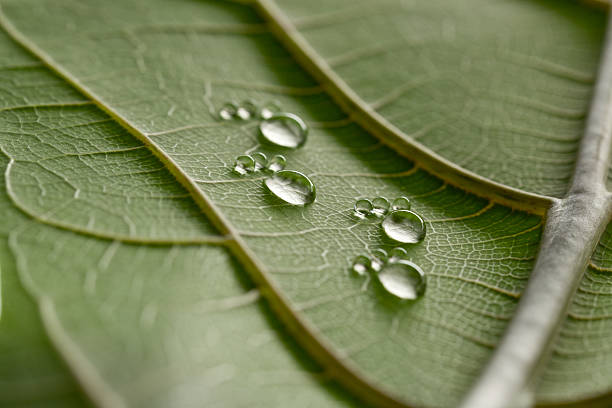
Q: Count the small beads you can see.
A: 12